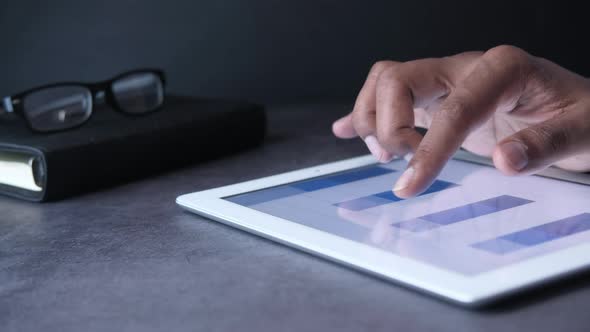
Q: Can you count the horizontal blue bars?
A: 4